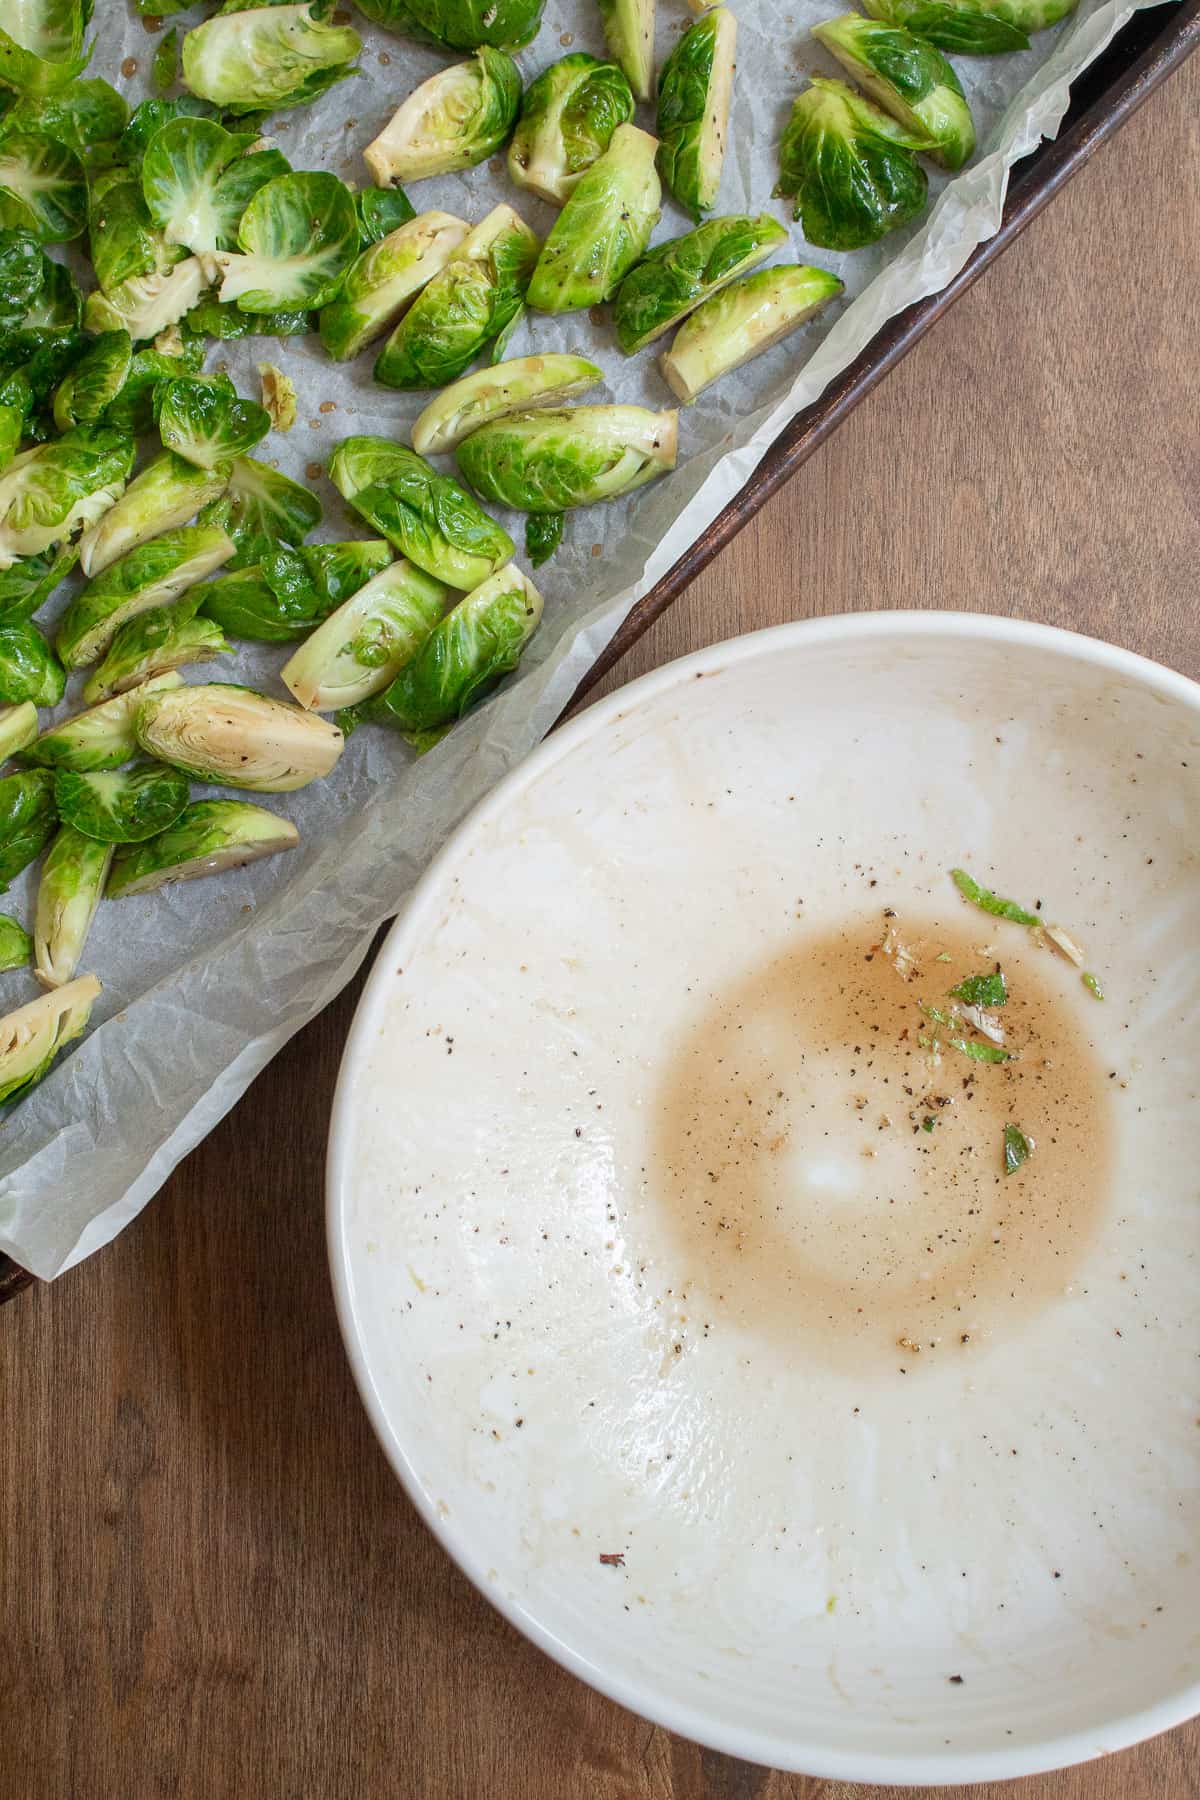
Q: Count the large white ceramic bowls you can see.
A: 1